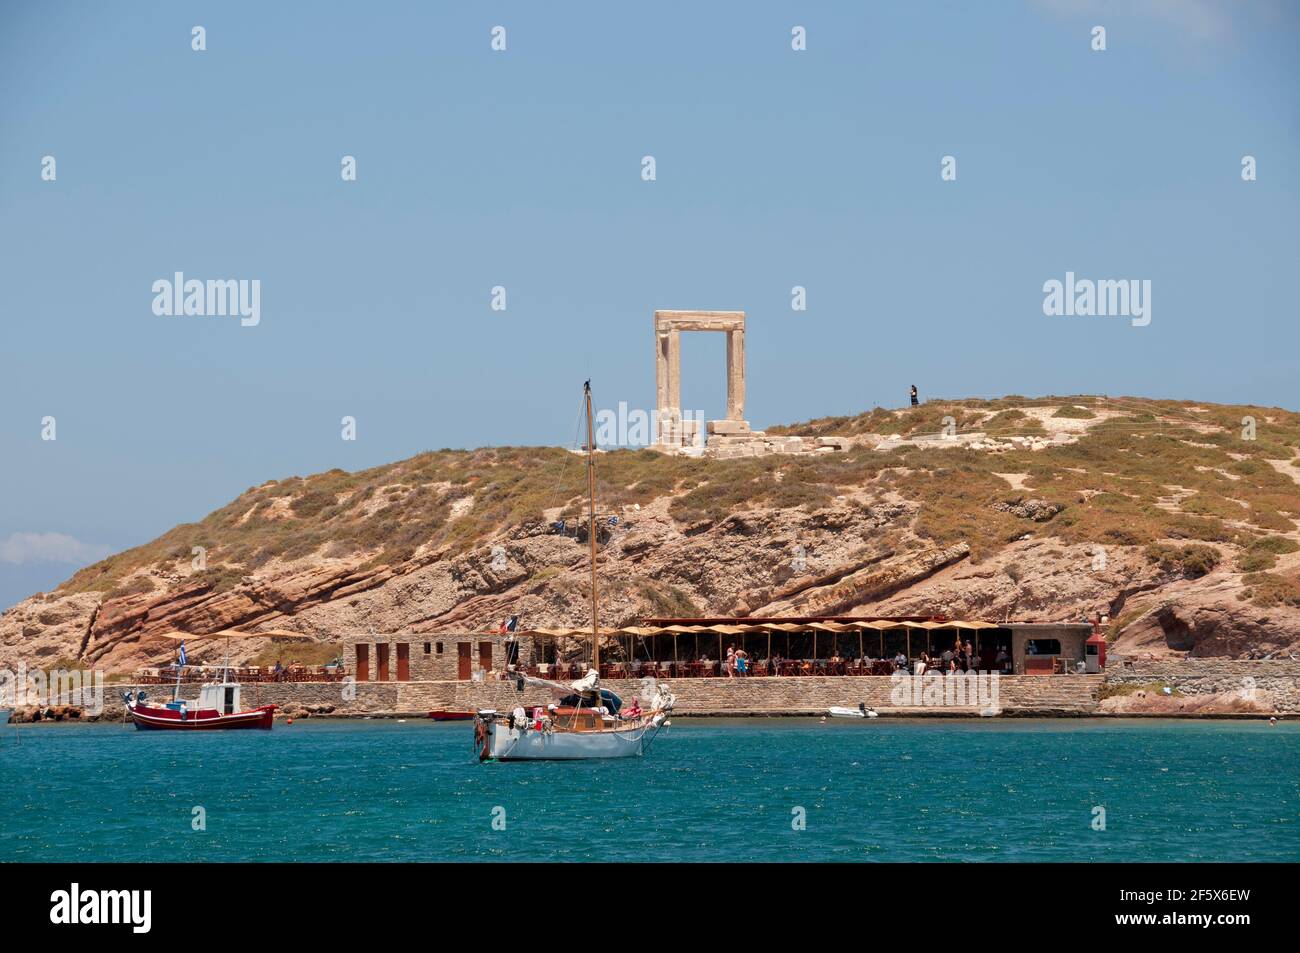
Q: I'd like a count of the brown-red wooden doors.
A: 5